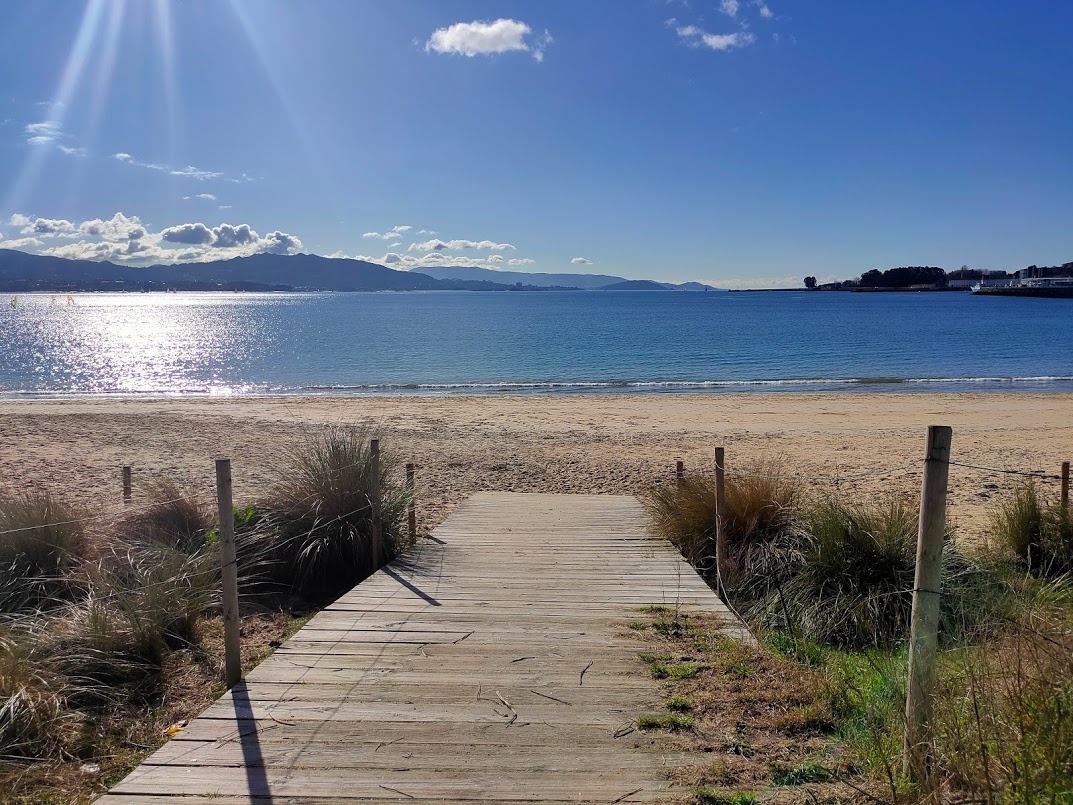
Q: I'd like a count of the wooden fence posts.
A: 8